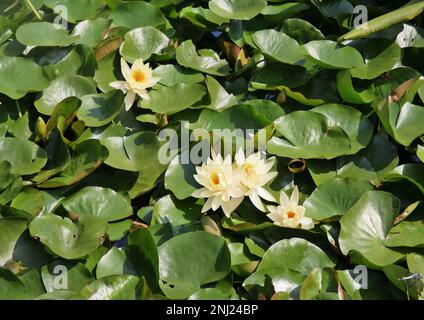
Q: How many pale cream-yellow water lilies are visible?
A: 4